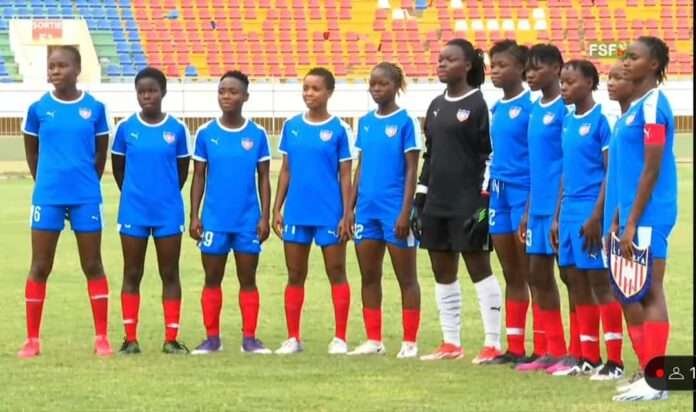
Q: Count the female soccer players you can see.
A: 11